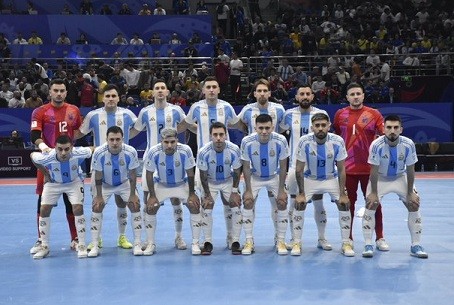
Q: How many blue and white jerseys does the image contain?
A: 12